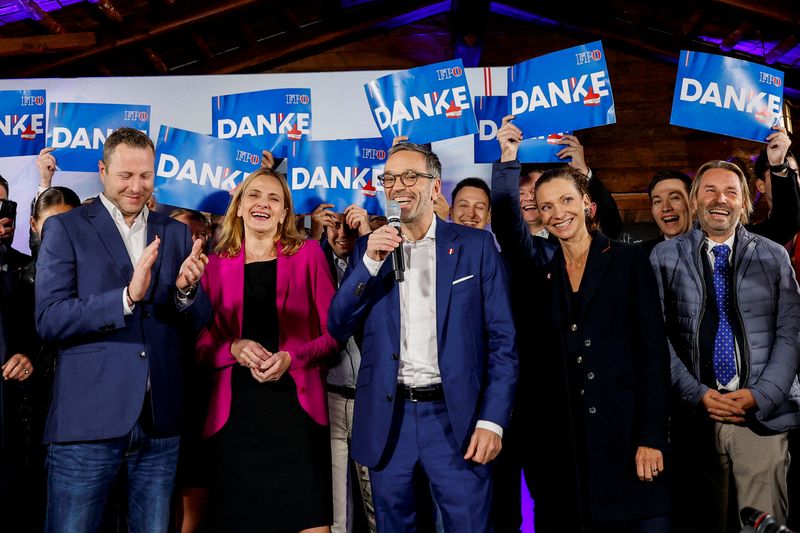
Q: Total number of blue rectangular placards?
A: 9